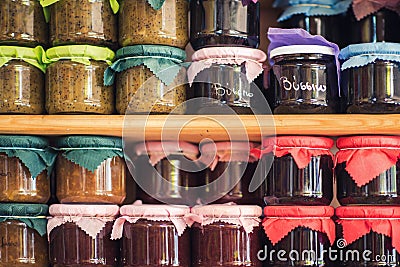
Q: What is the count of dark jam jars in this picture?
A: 15